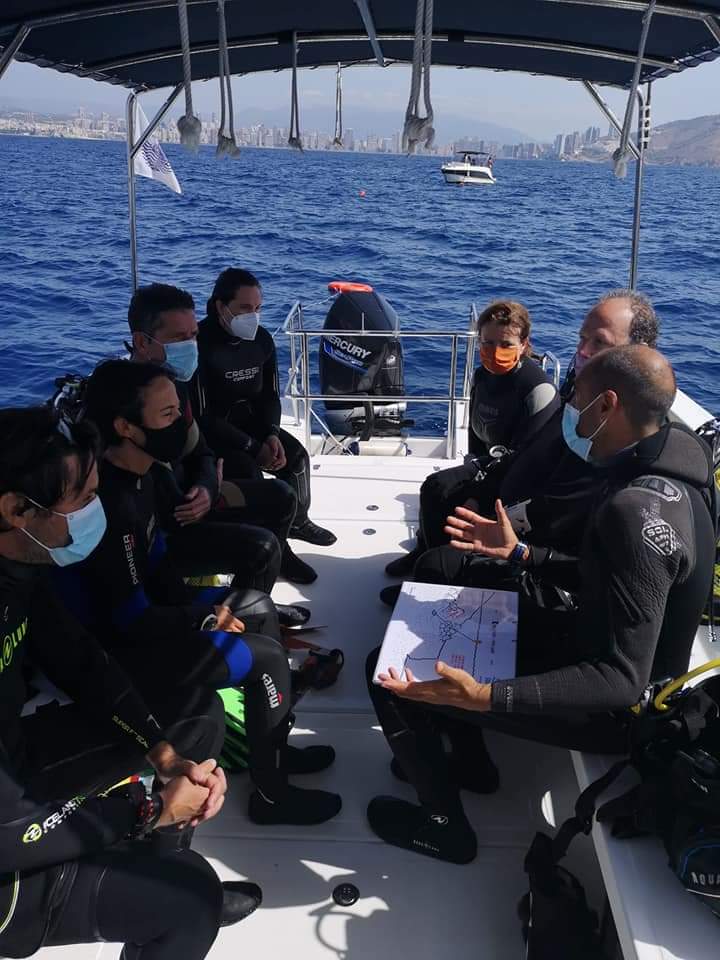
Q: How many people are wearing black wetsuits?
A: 7